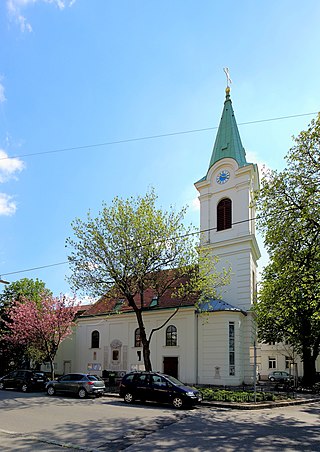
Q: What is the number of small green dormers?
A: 2